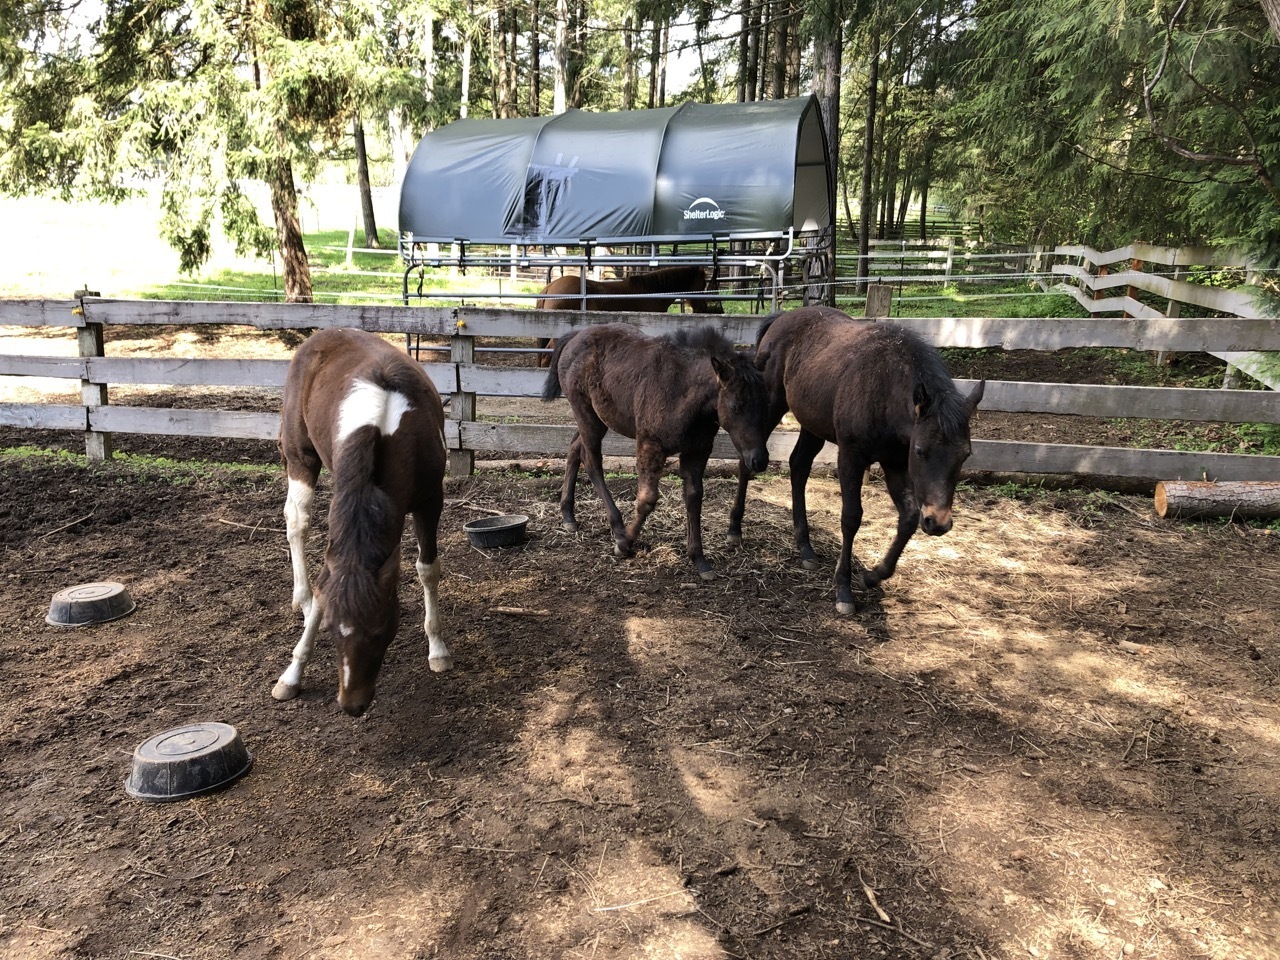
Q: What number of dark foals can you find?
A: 2